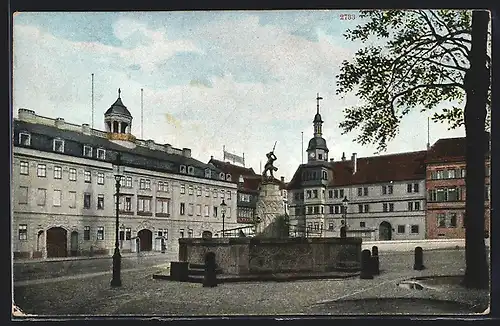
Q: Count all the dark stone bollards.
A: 4